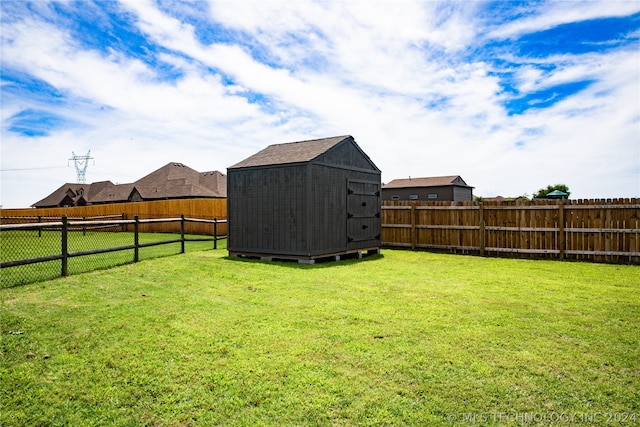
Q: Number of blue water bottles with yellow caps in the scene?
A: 0